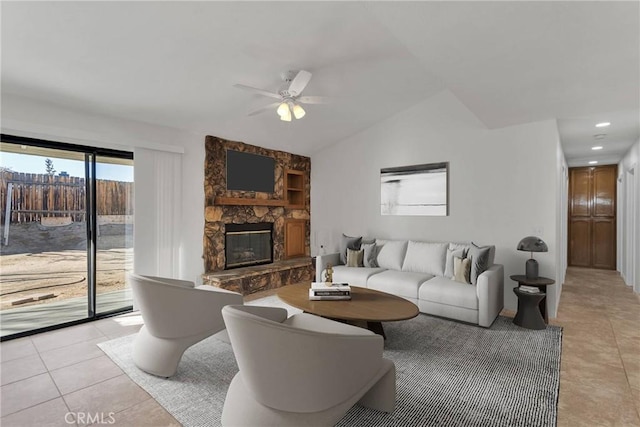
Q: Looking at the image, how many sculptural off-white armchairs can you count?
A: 2